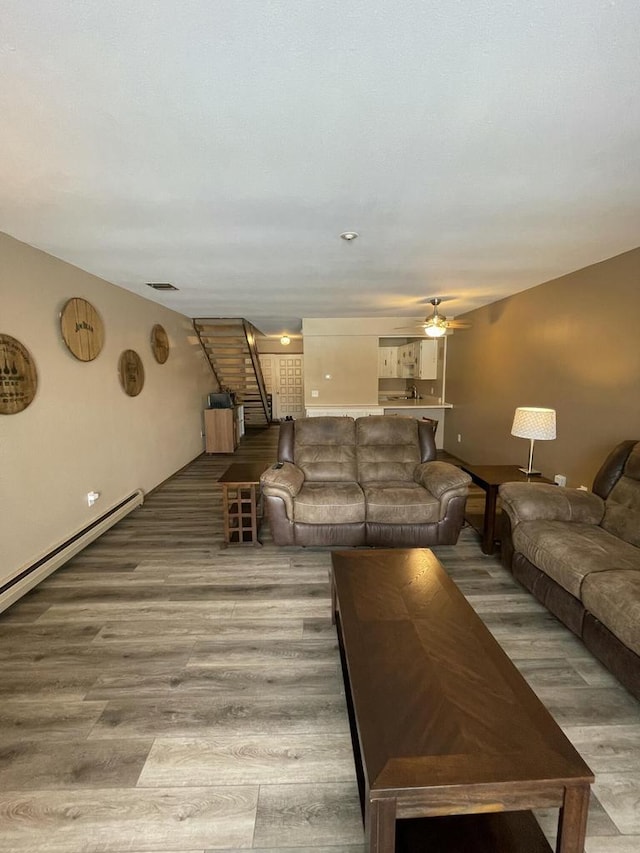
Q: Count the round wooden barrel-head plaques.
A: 4